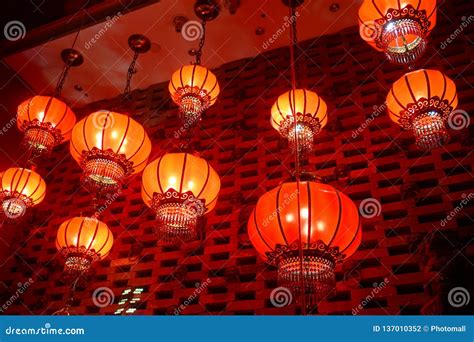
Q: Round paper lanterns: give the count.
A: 10